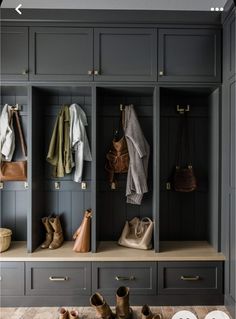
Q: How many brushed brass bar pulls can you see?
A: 3